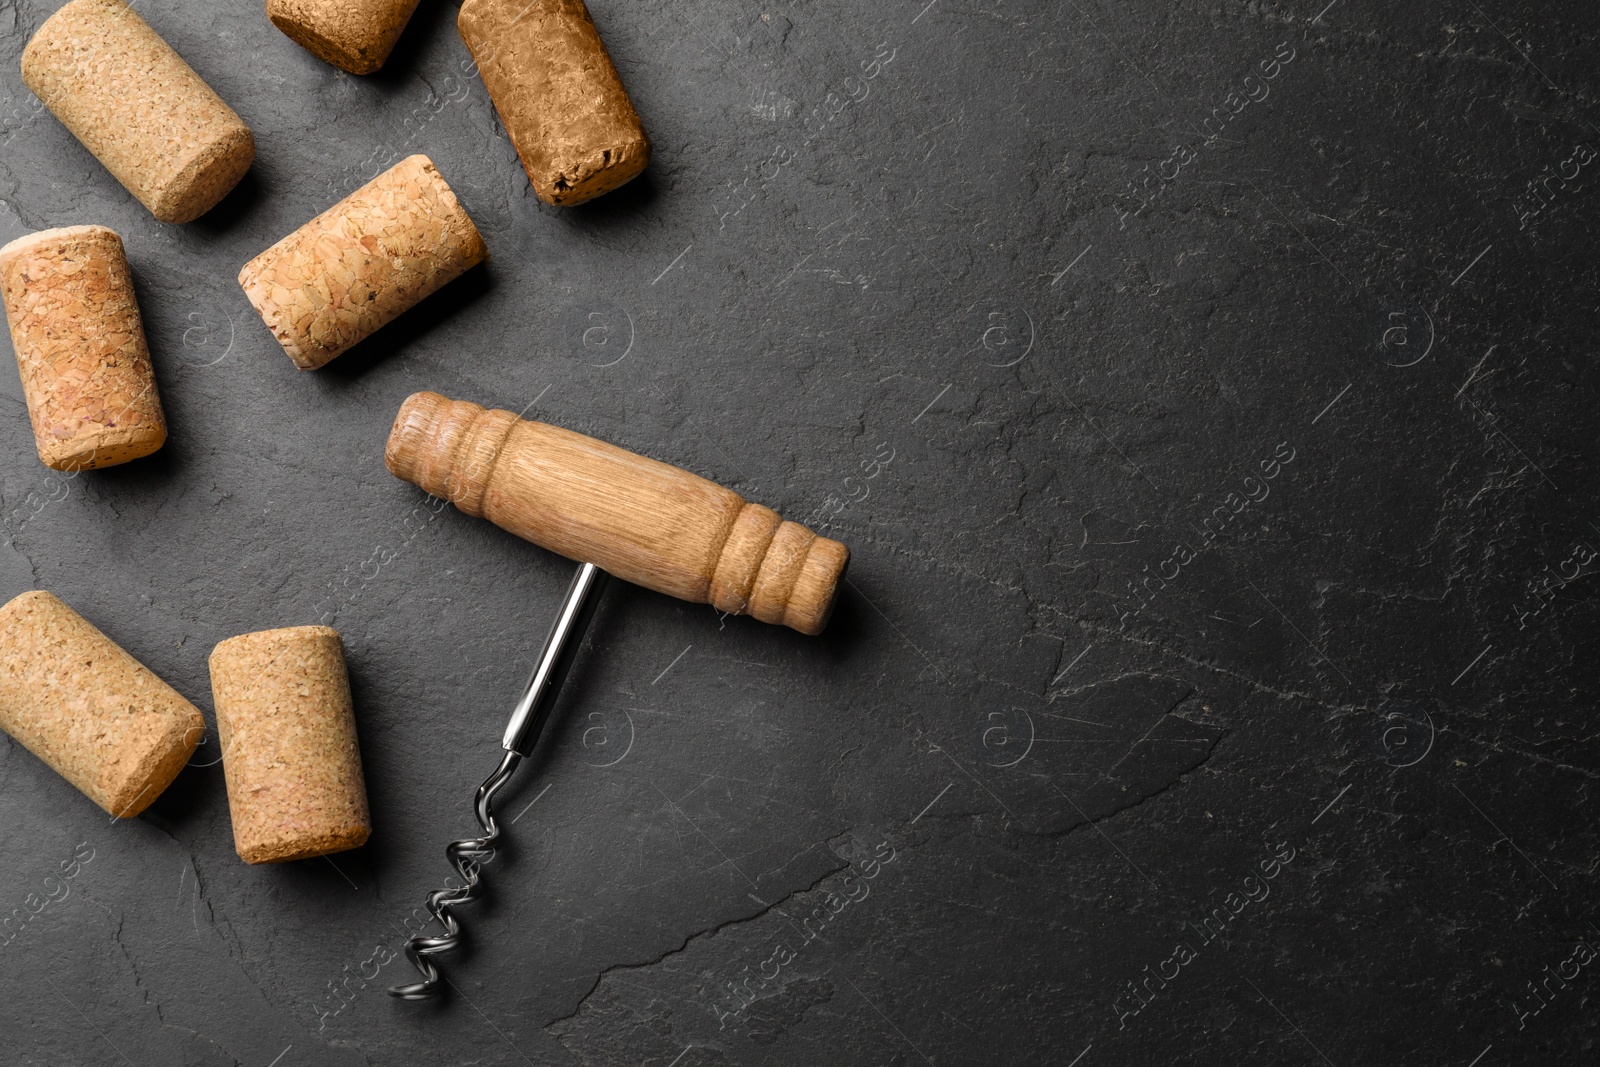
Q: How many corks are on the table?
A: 7